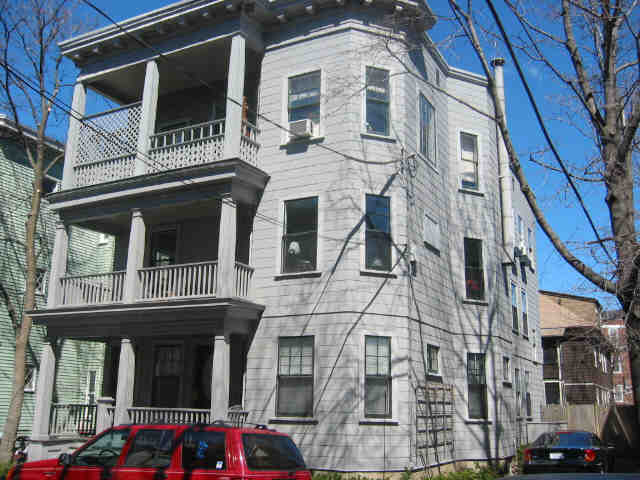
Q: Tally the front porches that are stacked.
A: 3